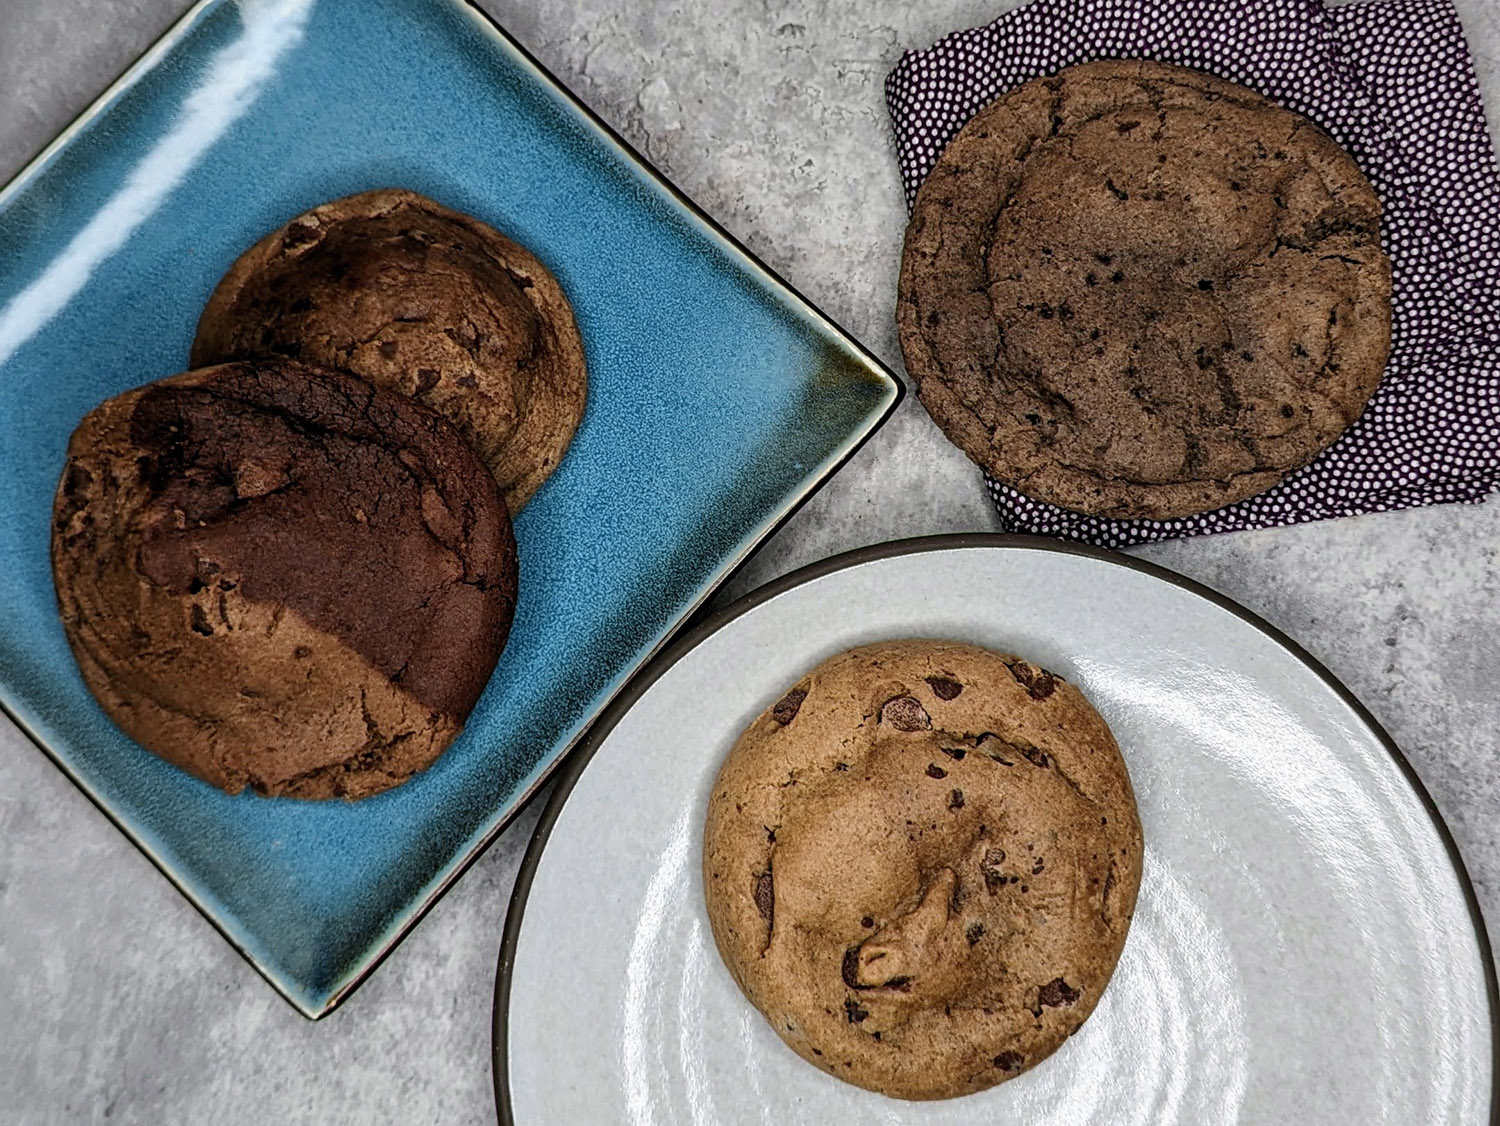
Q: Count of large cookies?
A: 4